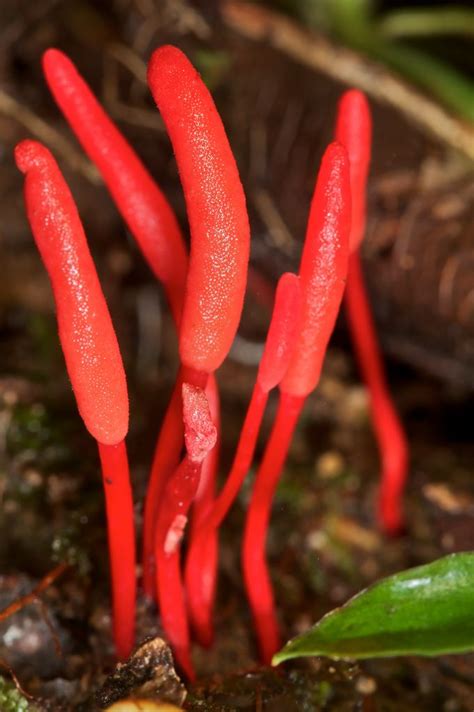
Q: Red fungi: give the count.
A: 7